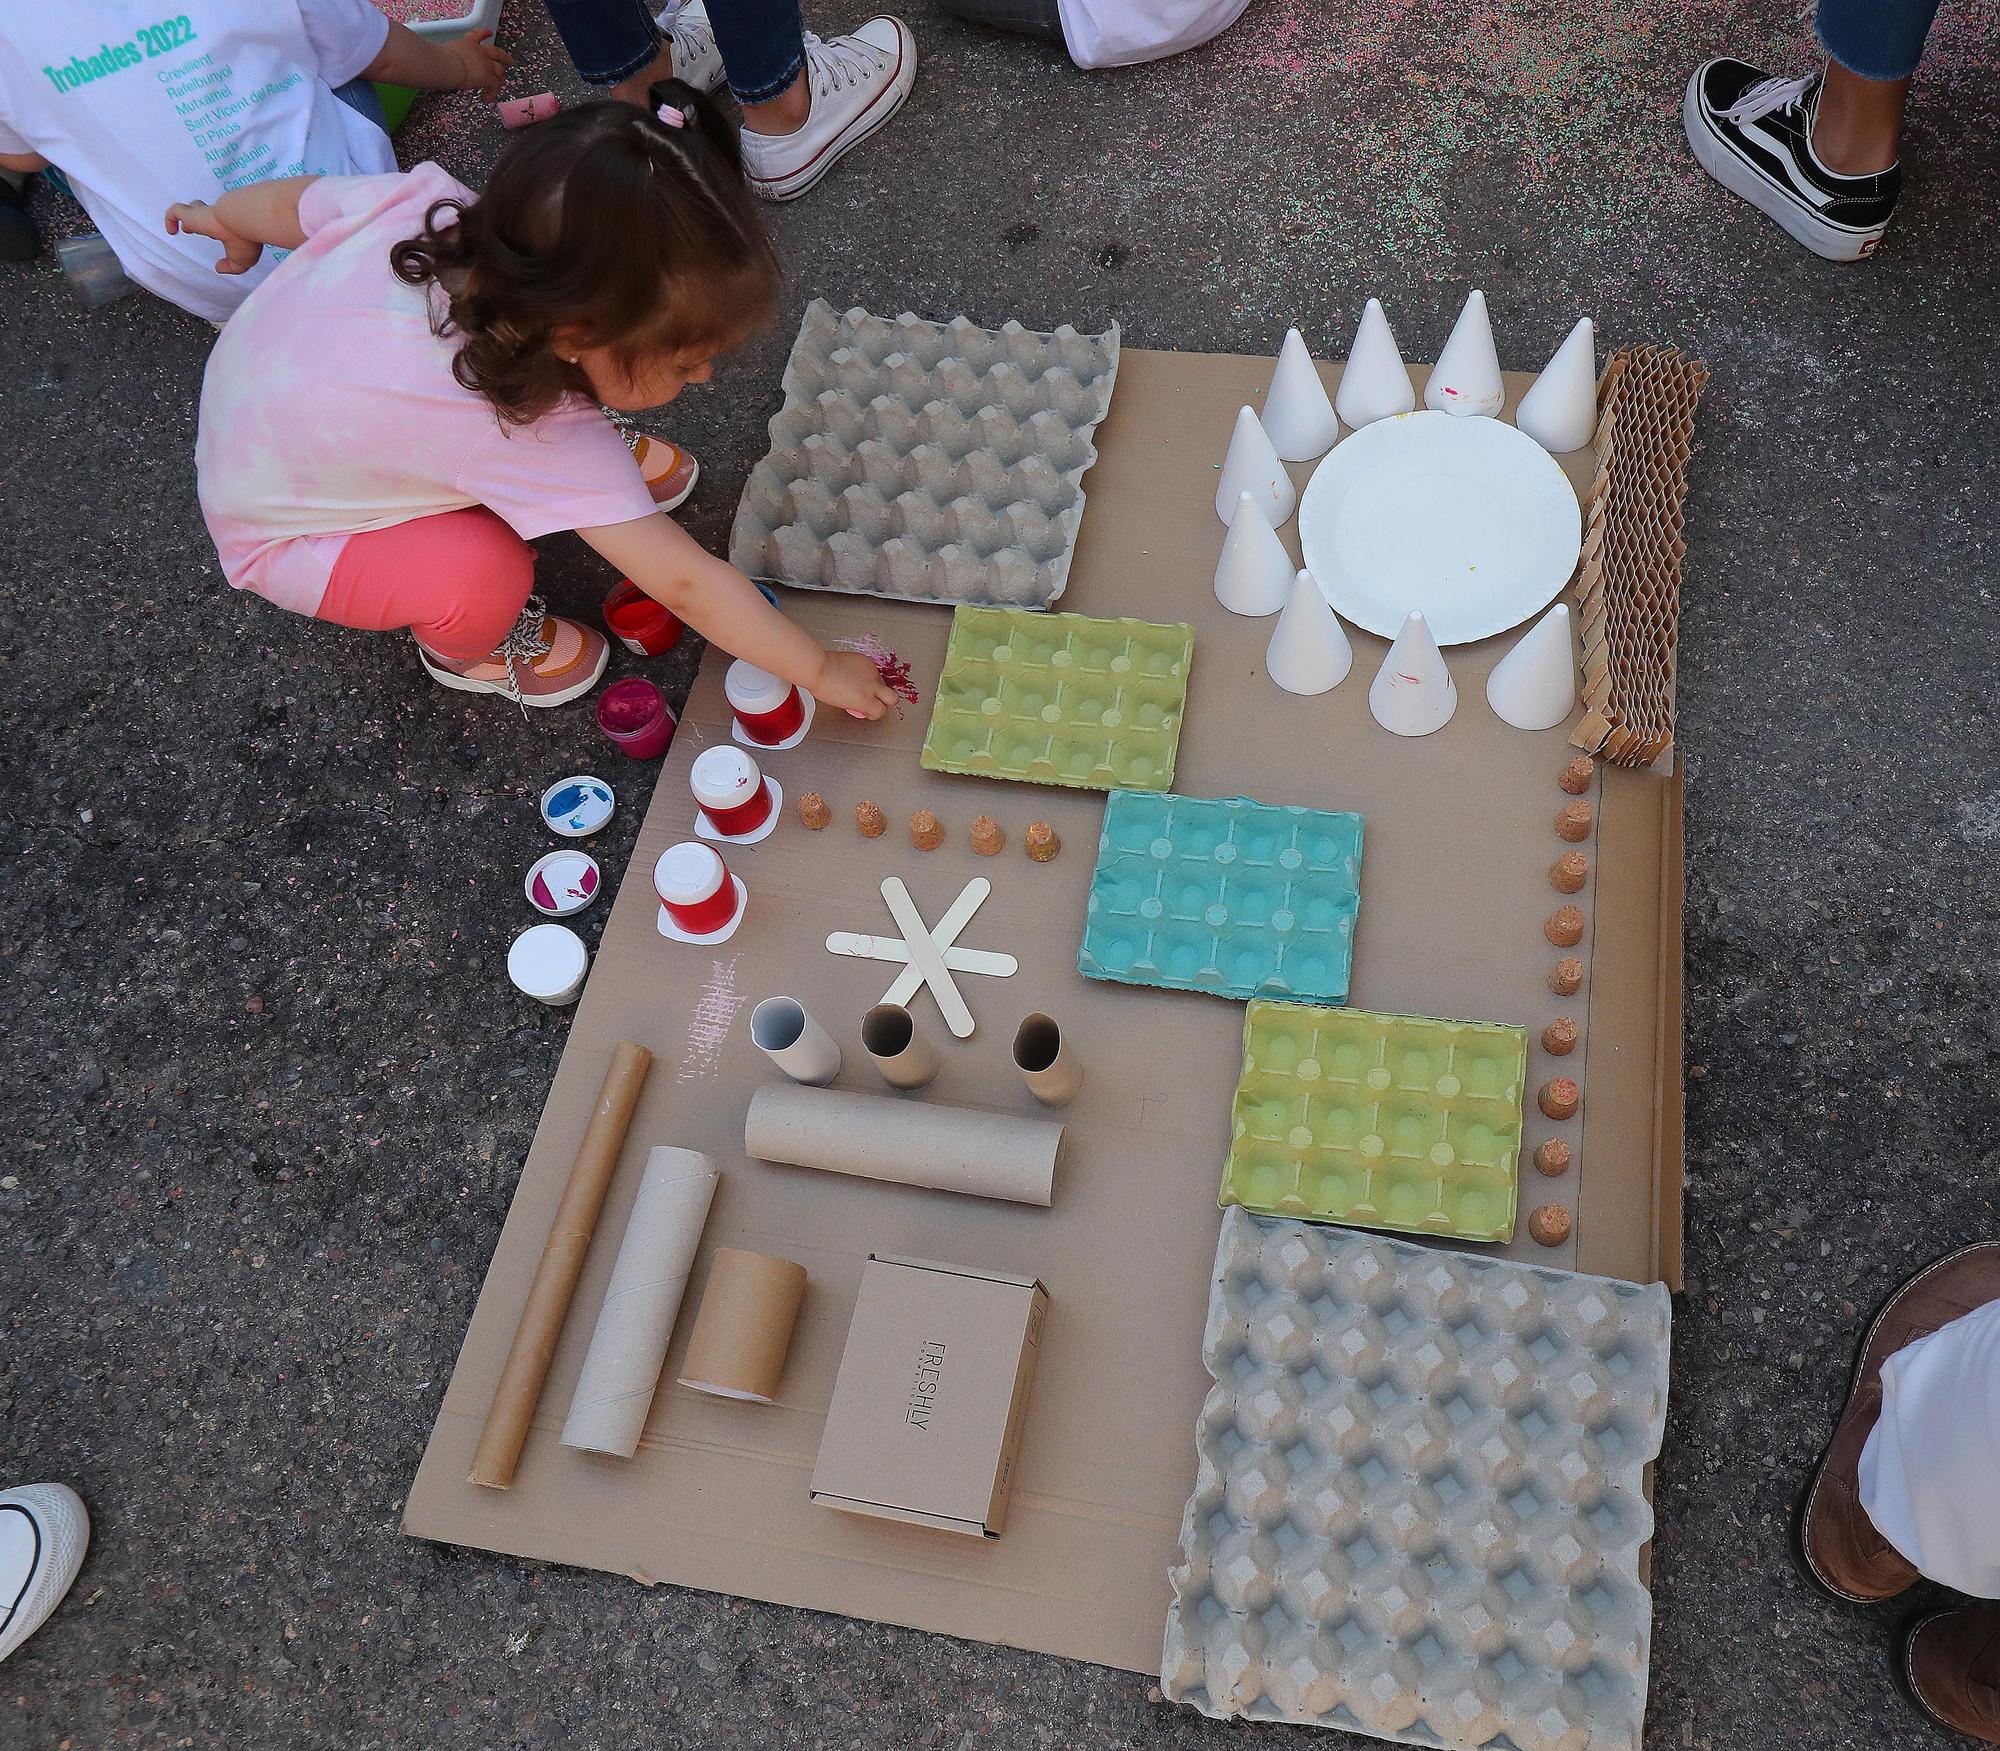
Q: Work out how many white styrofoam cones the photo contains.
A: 9